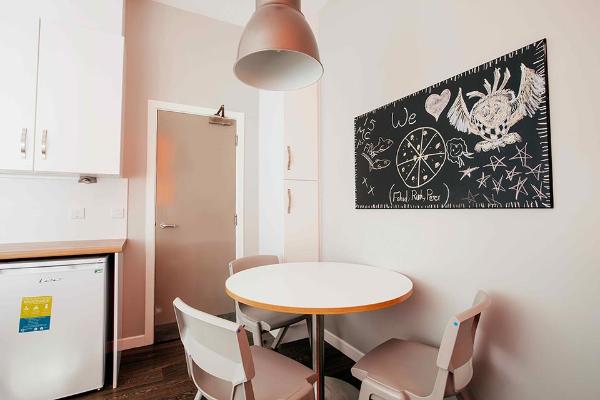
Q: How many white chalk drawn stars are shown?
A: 11